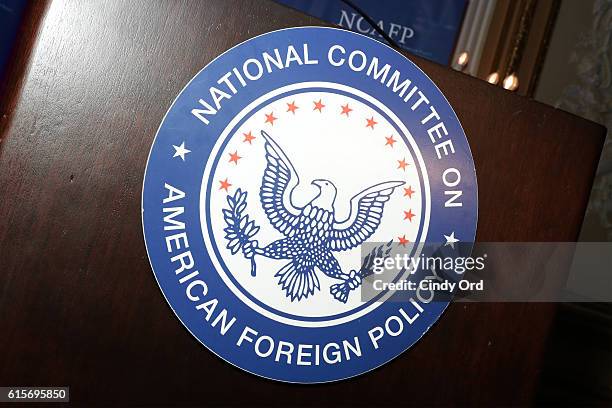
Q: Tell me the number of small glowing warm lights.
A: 3